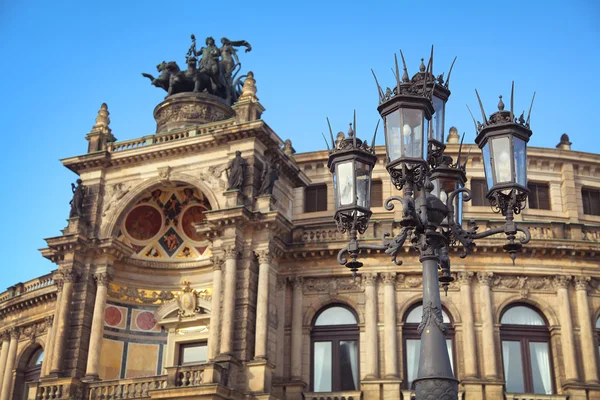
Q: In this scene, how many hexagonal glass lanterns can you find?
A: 5